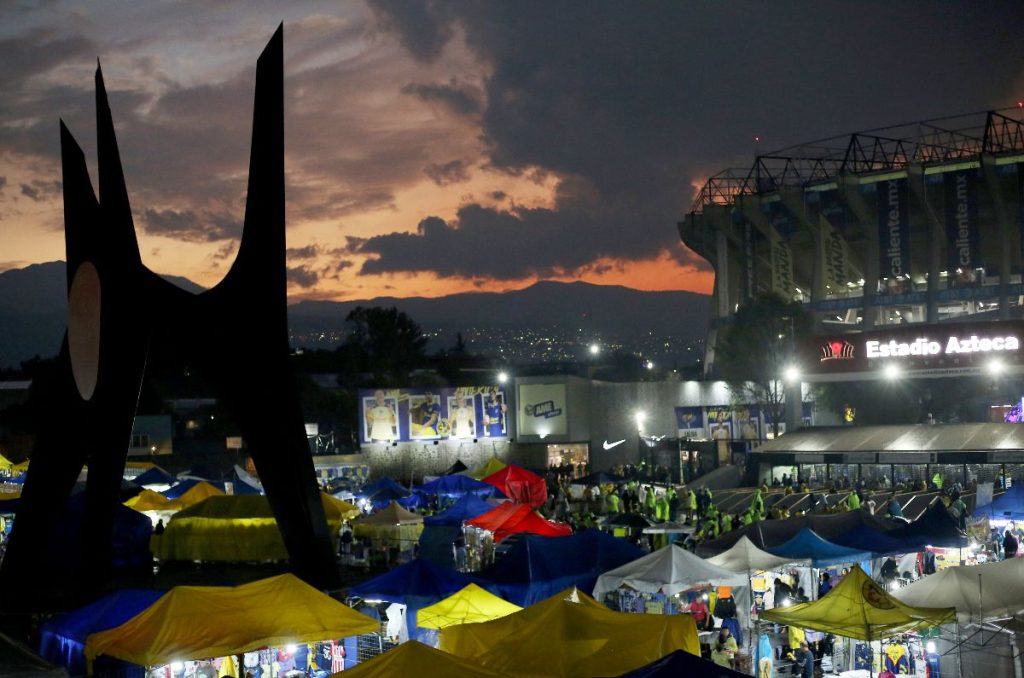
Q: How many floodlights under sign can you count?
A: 3